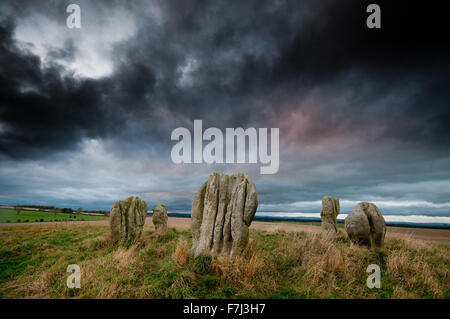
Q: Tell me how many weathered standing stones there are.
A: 5